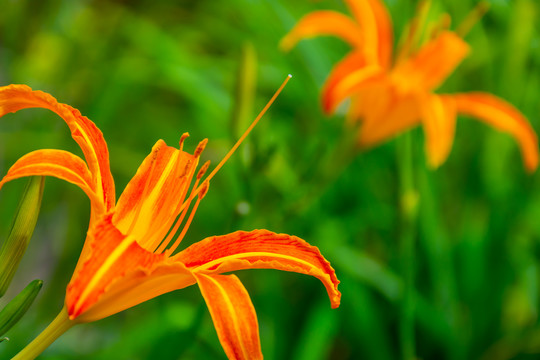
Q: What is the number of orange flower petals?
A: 12